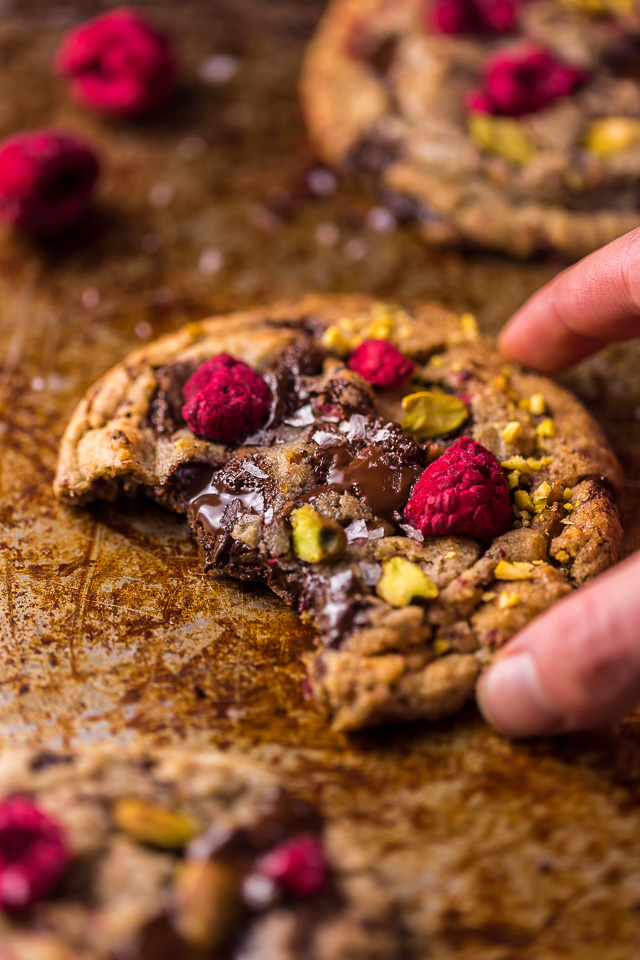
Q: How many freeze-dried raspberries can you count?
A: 9